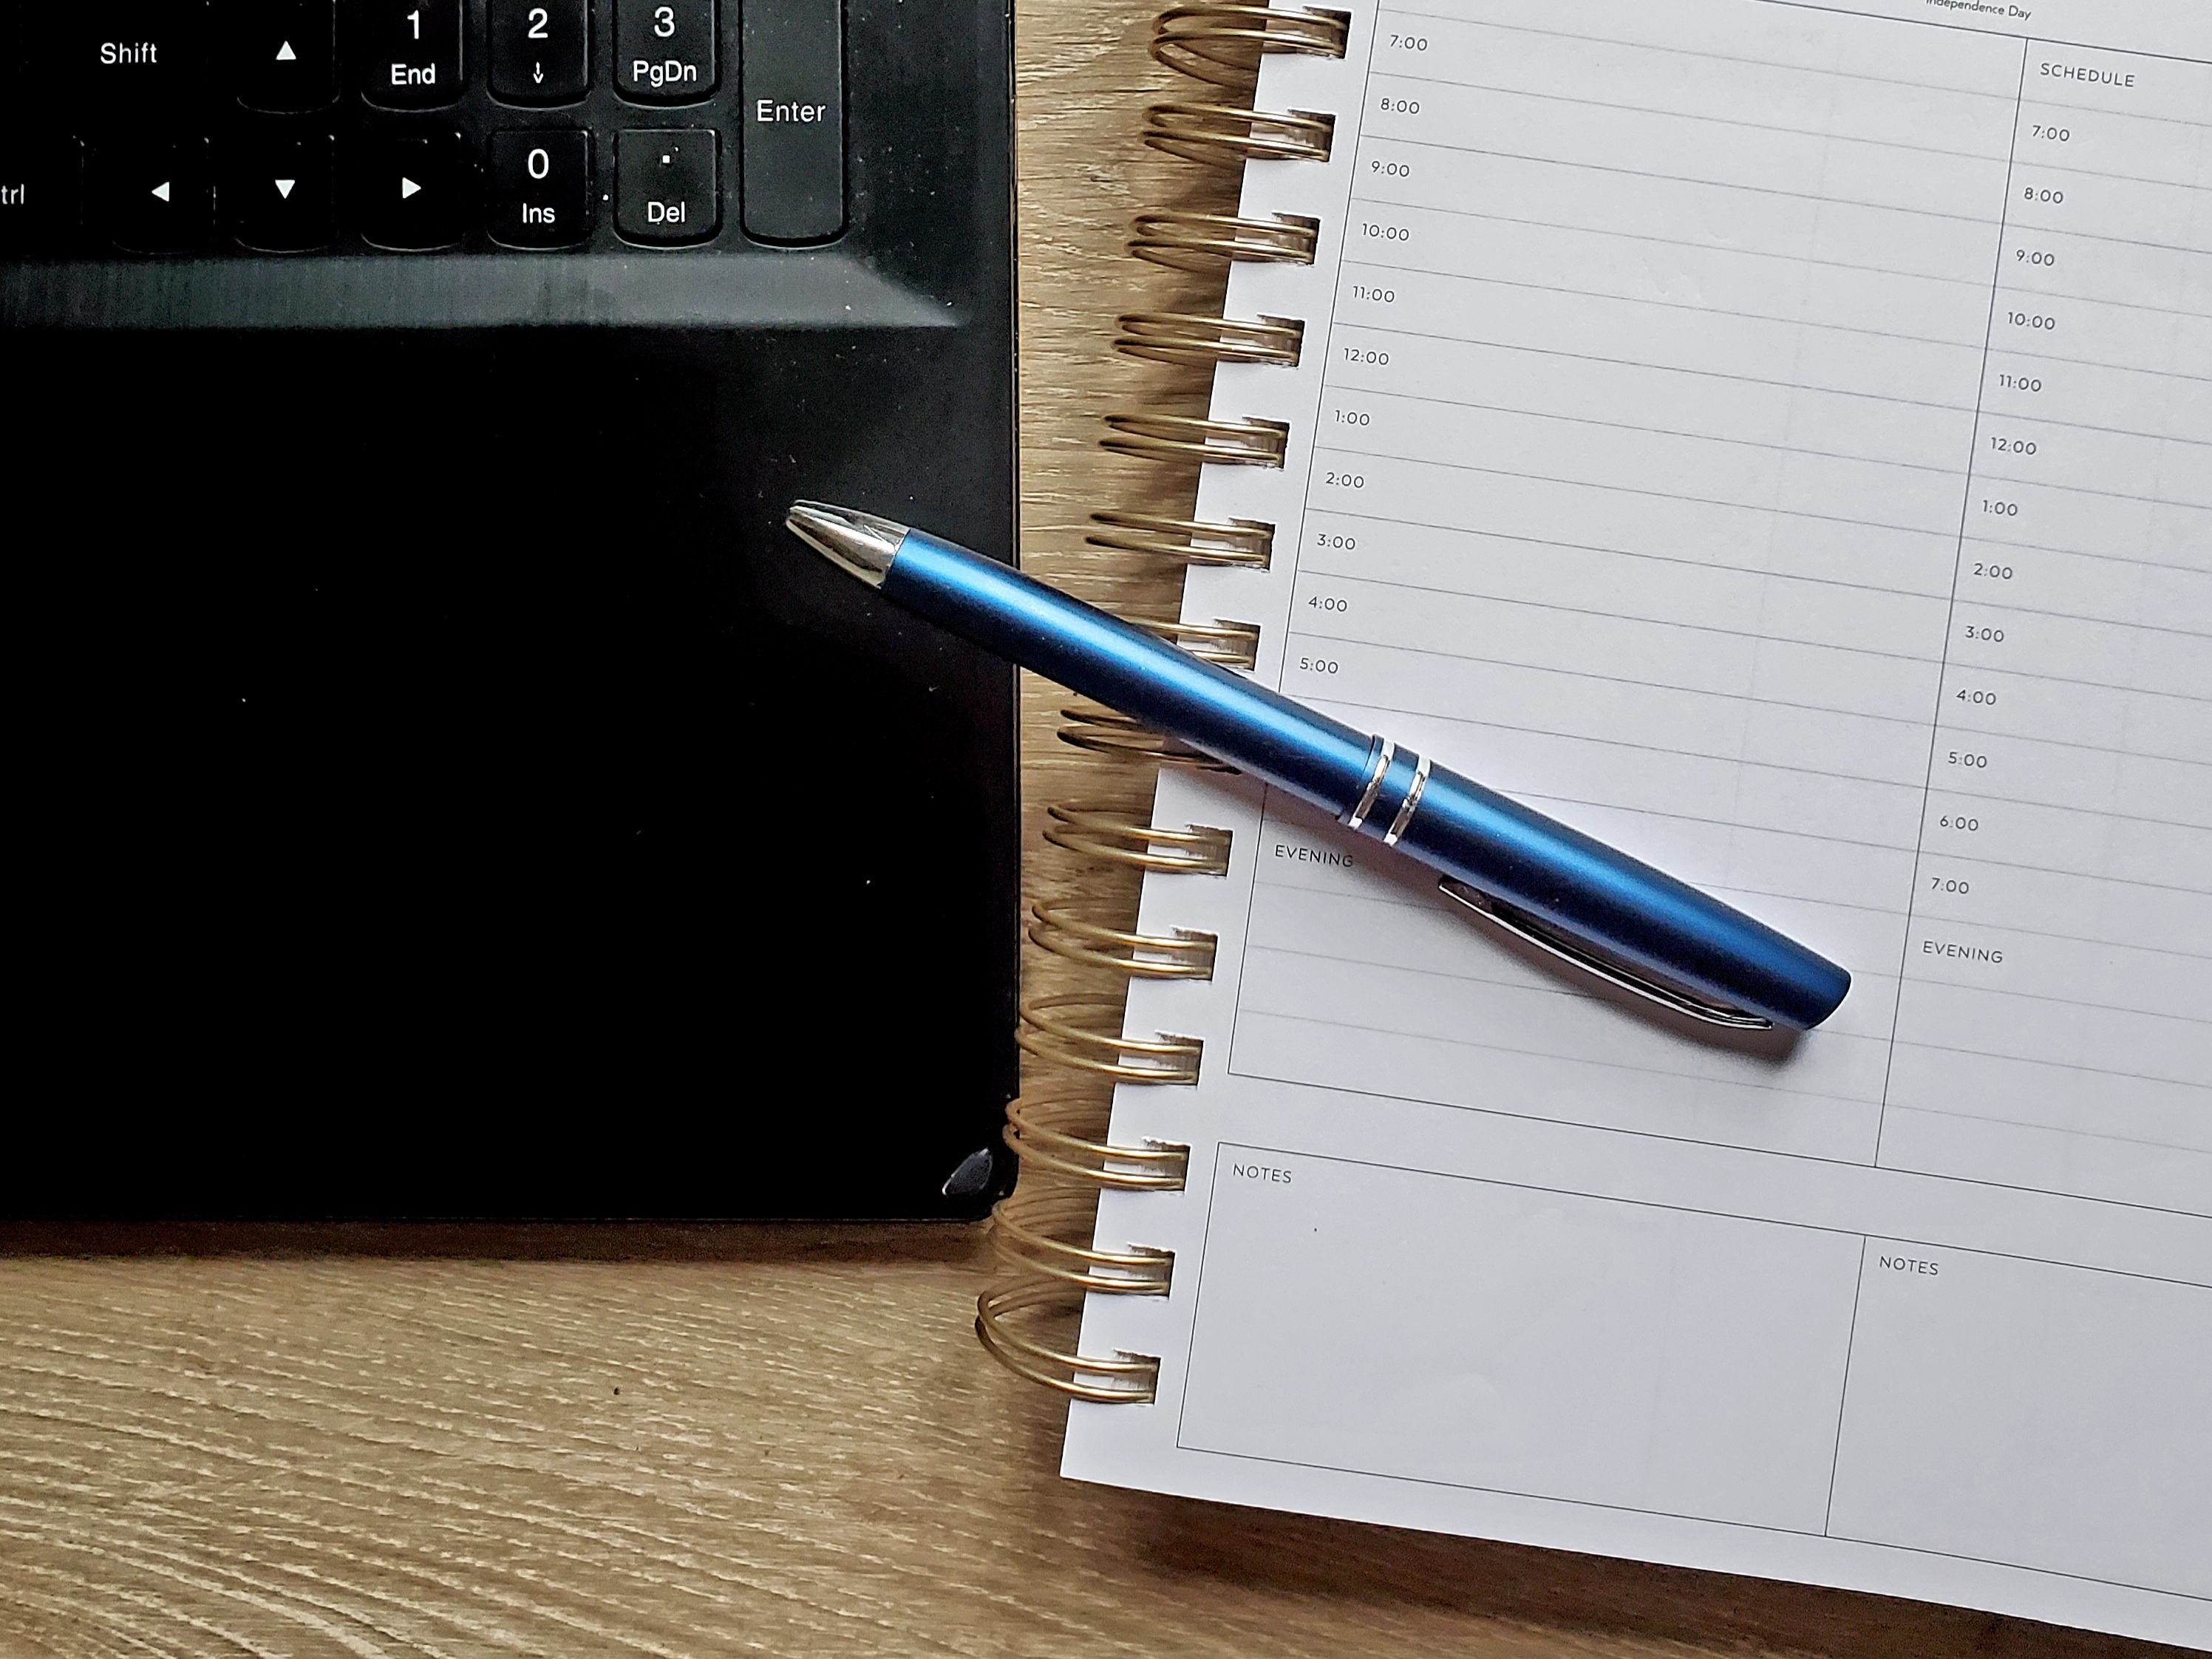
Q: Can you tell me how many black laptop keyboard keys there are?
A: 12